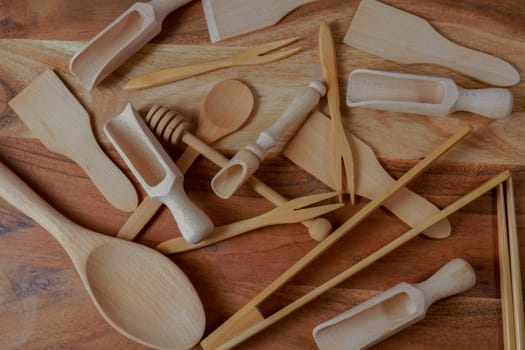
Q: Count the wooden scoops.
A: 5